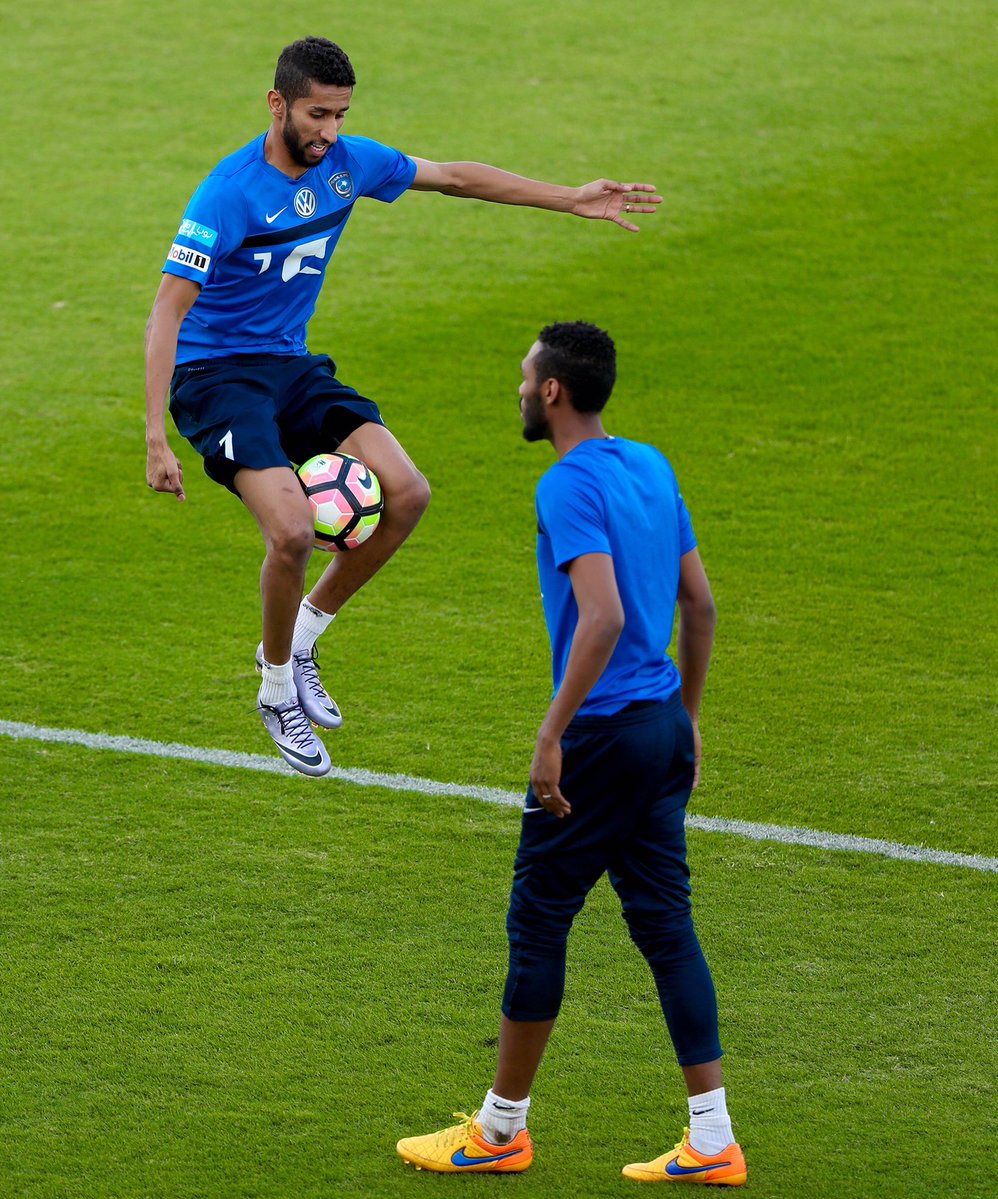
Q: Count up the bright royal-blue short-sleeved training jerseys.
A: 2